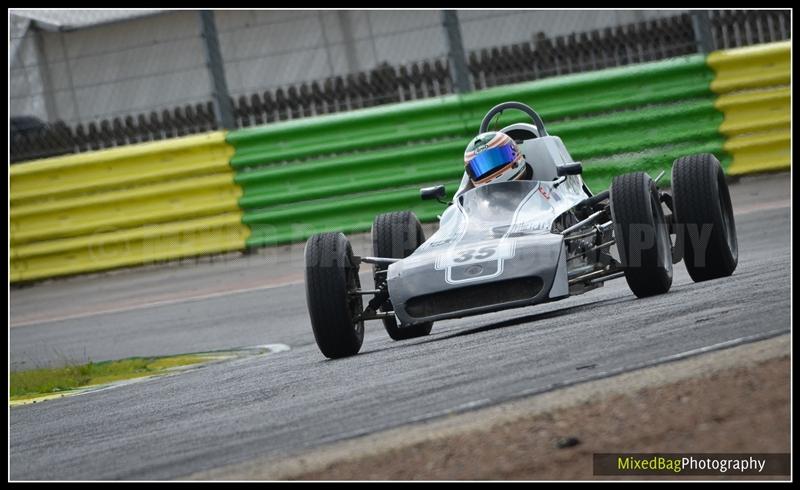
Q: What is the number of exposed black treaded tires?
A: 4